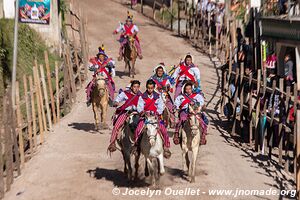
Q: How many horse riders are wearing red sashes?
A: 7